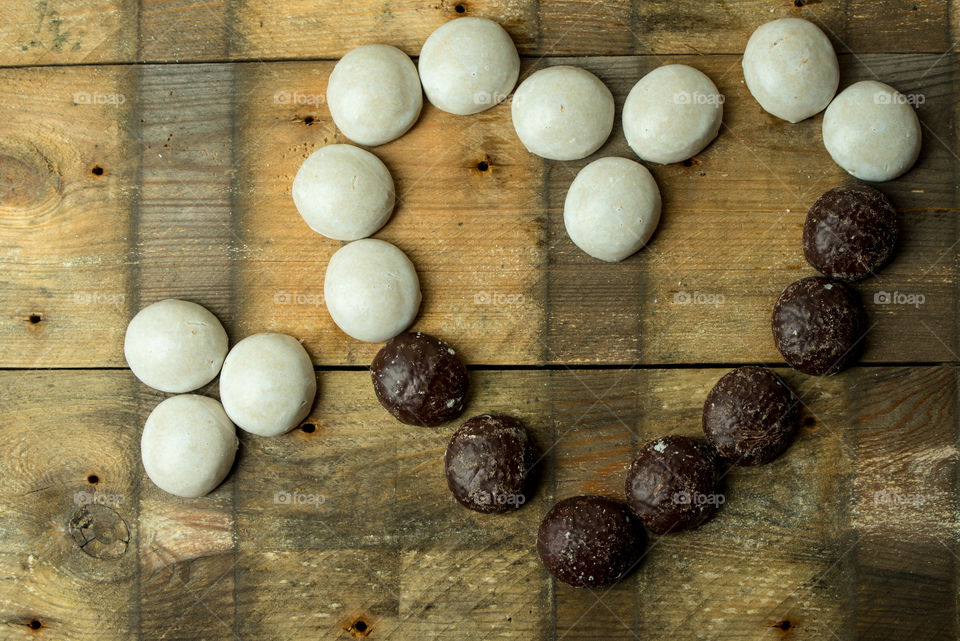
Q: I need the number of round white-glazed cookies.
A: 12